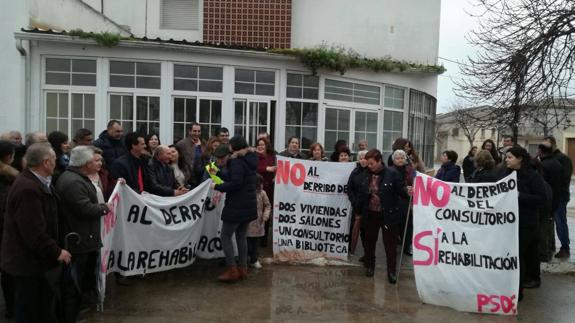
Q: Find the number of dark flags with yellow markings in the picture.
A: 0